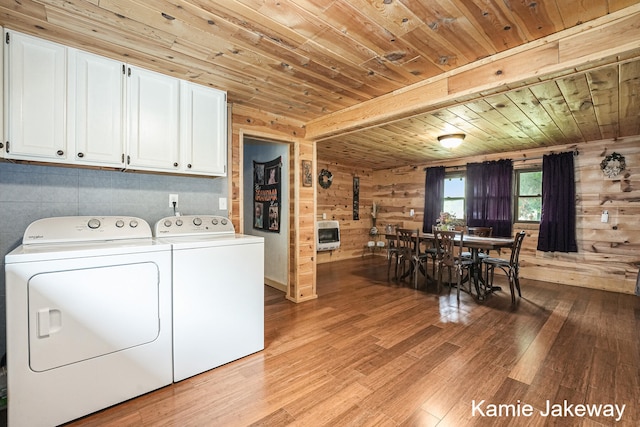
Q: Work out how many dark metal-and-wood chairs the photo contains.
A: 6